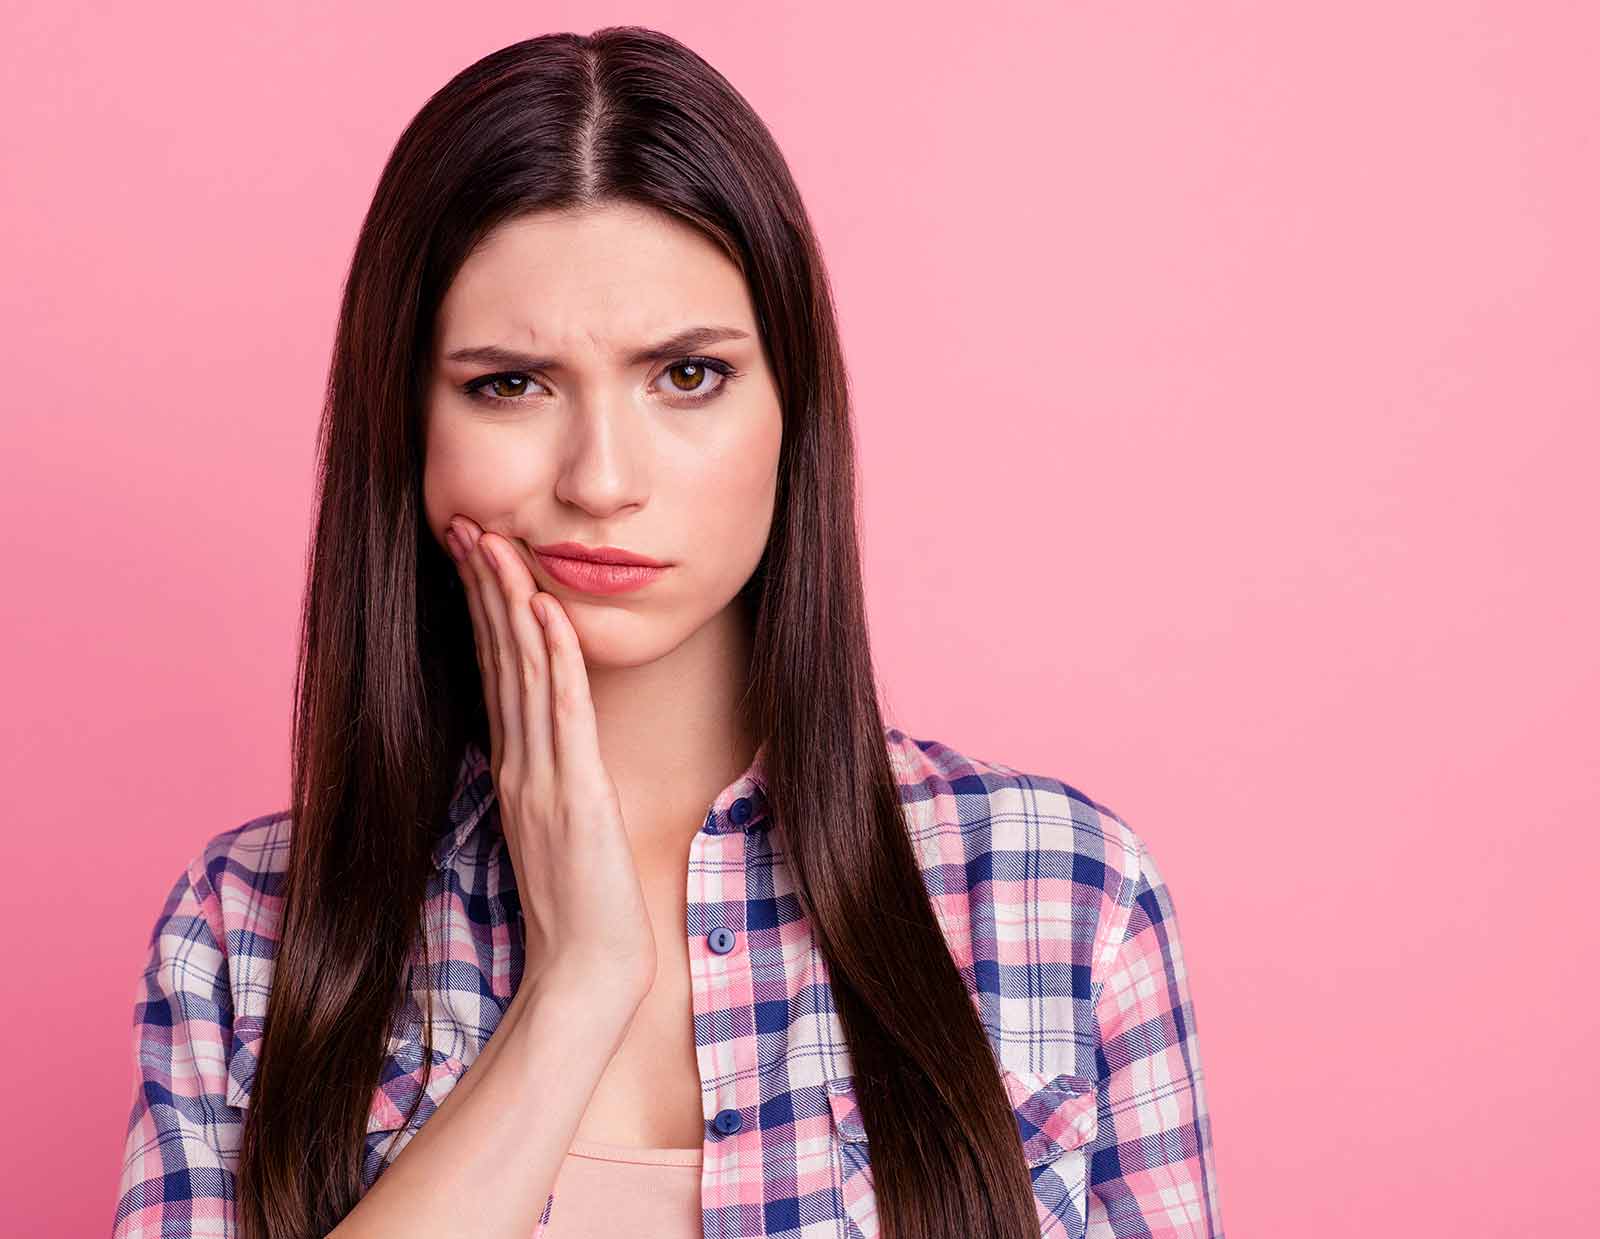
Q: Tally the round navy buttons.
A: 3